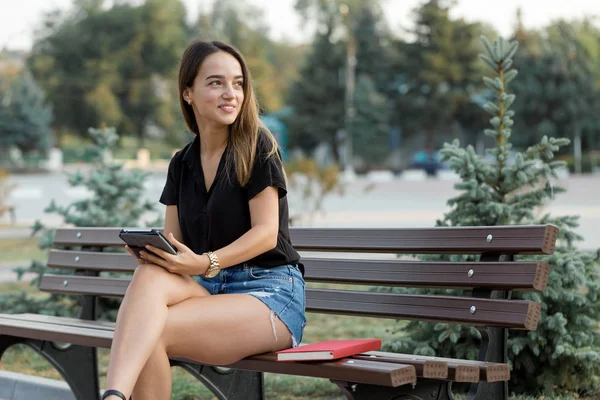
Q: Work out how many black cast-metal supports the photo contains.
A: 3